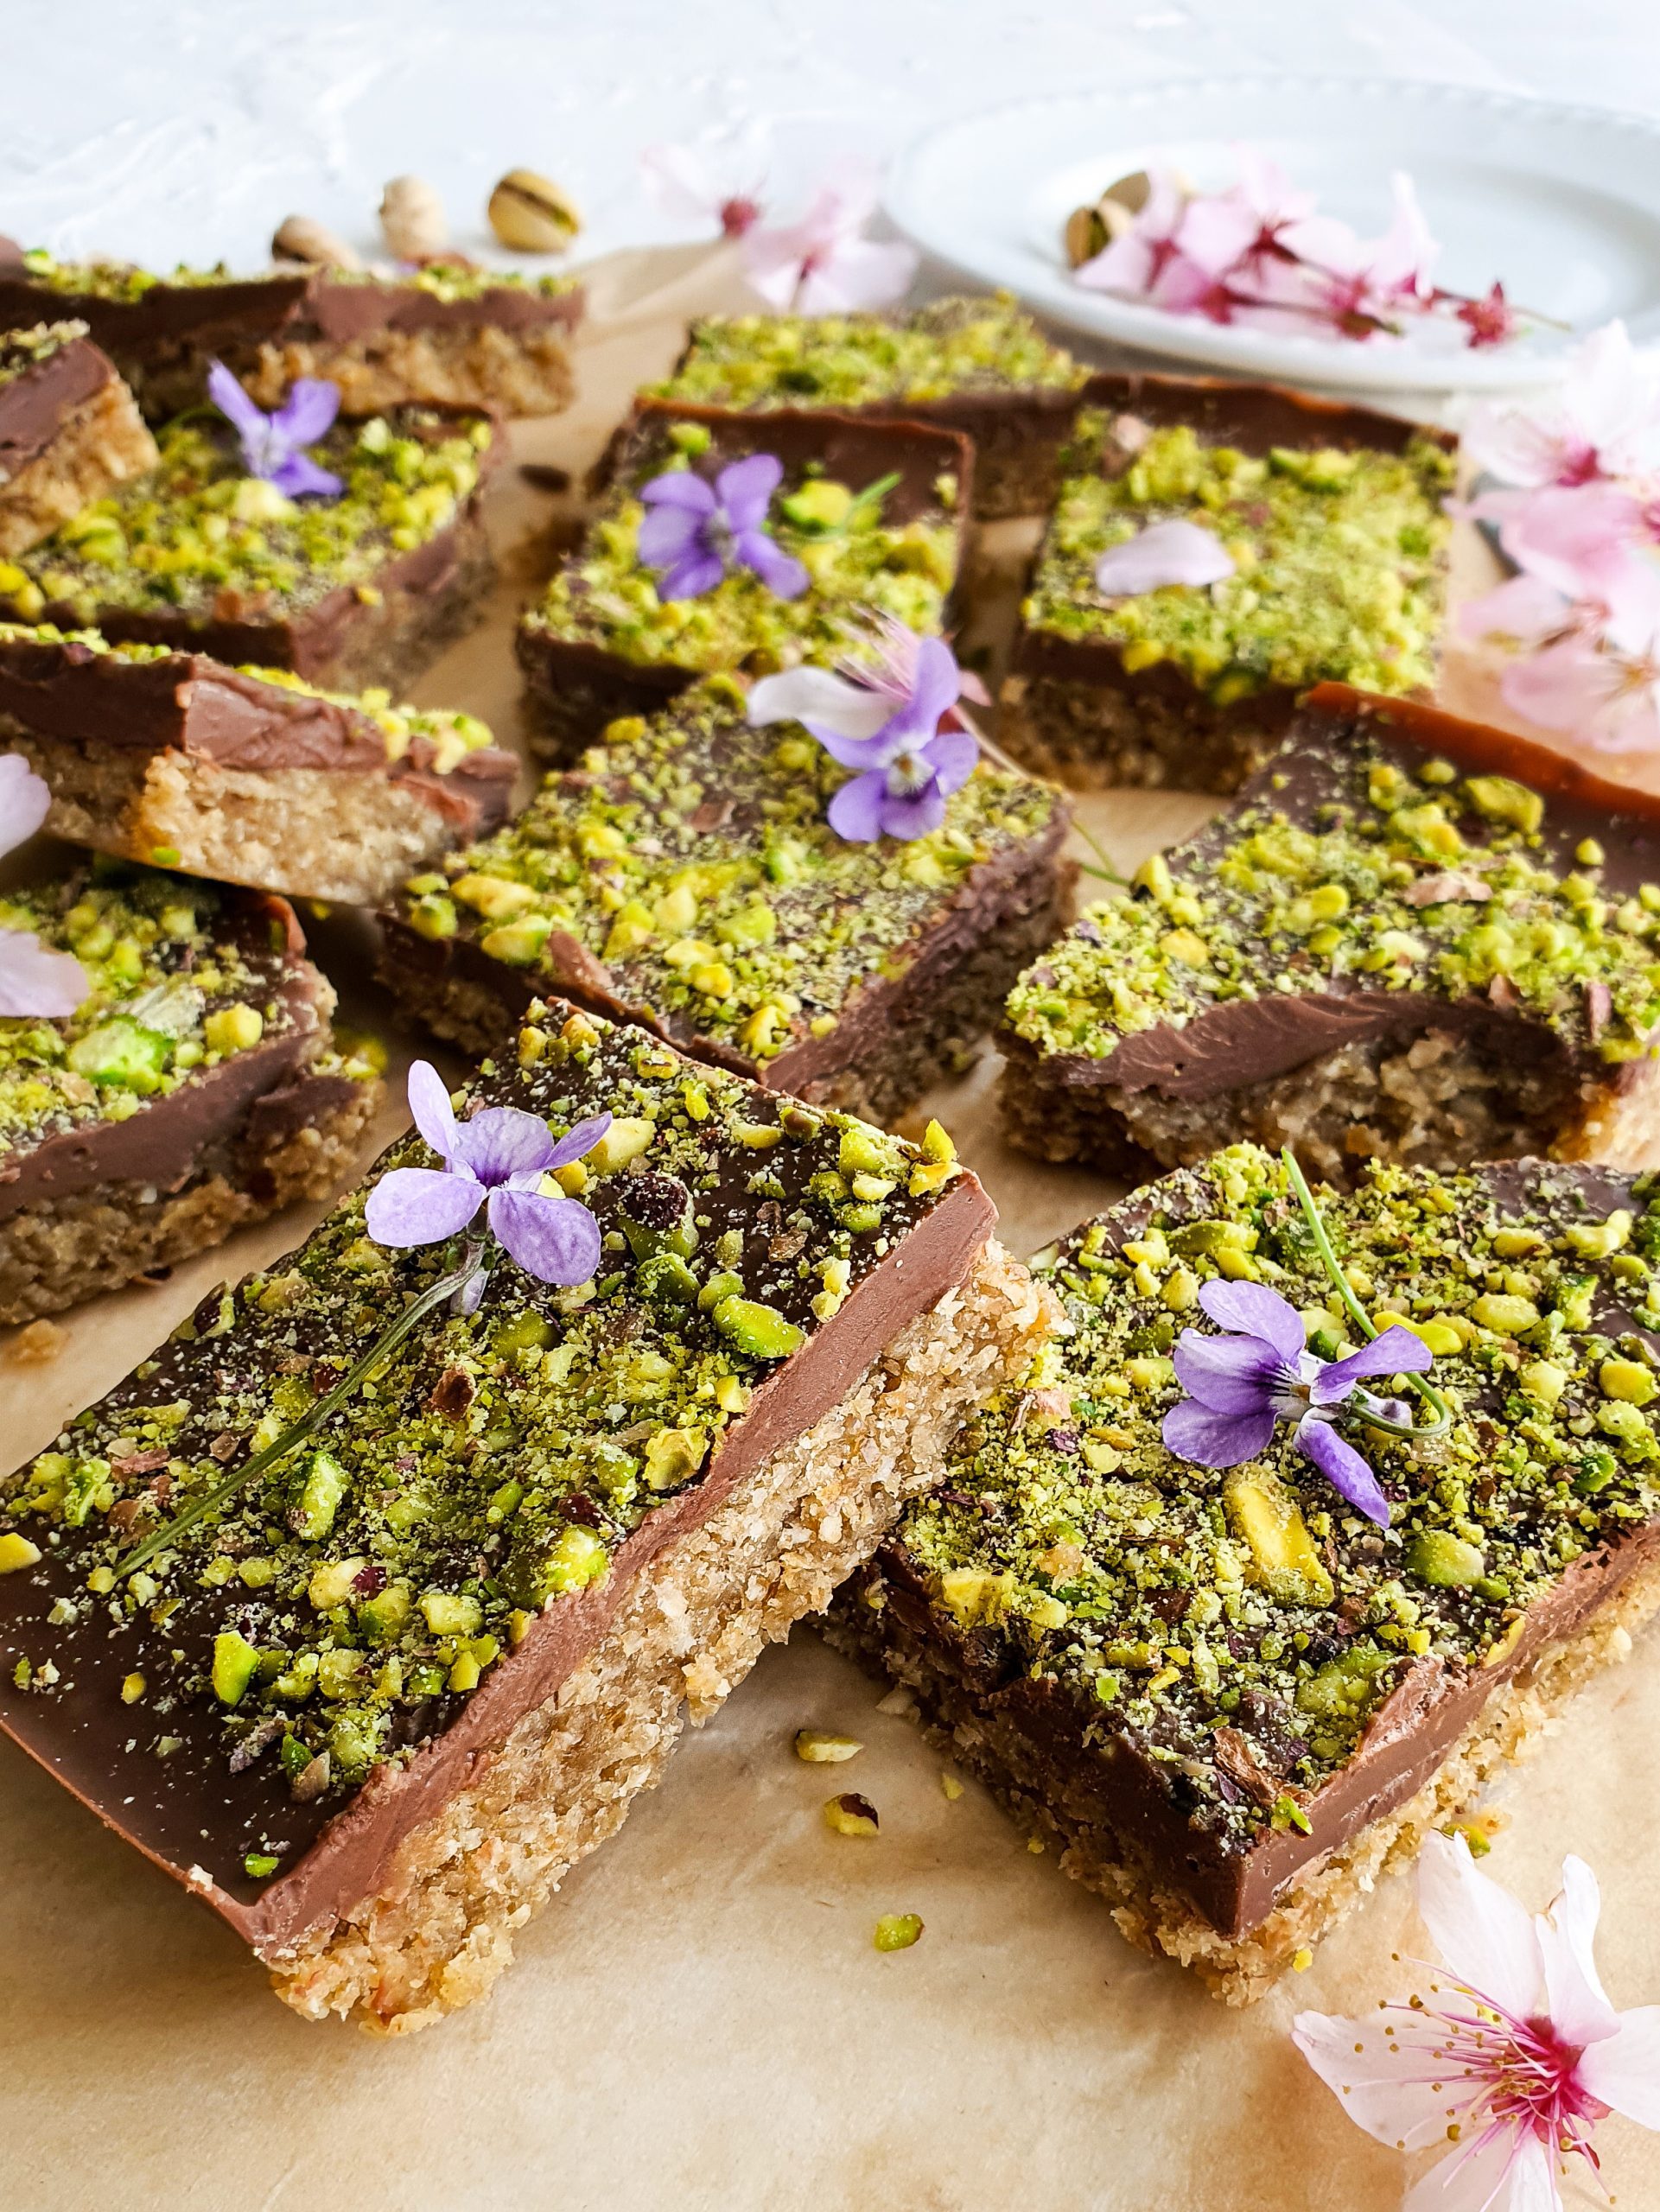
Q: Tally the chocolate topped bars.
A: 12